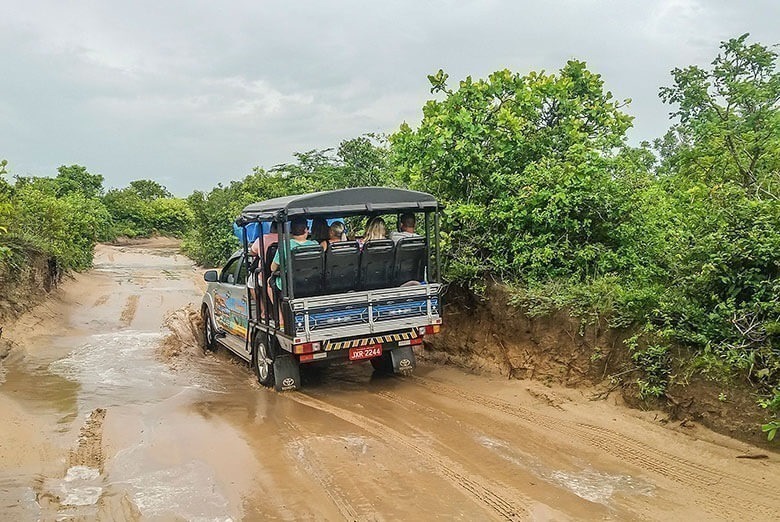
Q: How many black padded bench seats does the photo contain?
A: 4